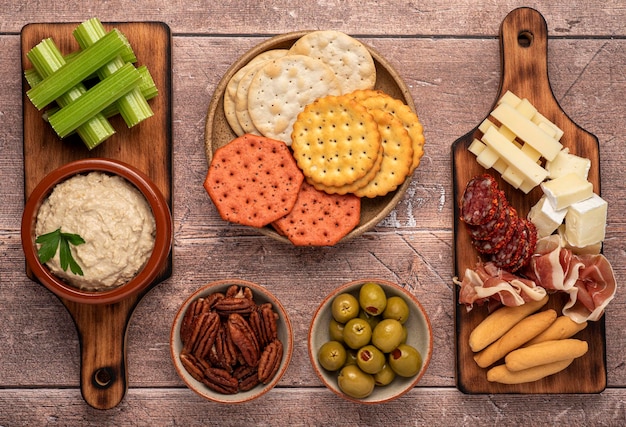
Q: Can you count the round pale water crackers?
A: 4